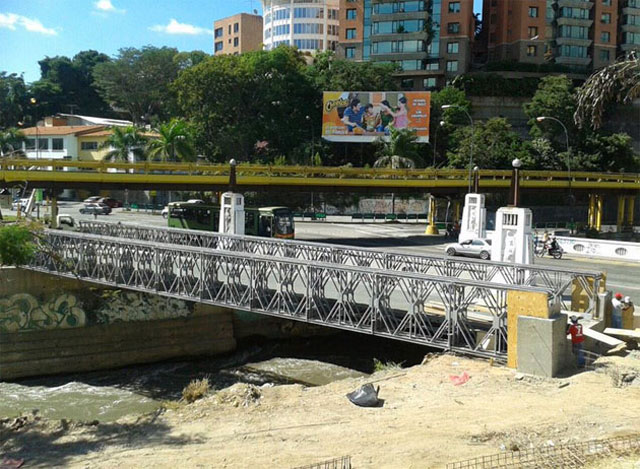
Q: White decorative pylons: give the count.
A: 3